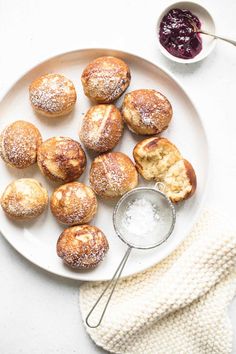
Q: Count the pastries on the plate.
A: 11